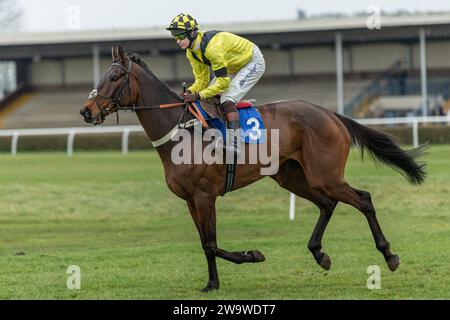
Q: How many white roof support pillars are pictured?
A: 3